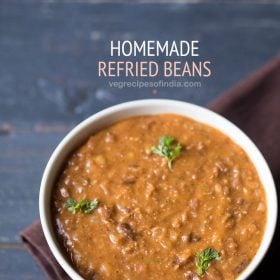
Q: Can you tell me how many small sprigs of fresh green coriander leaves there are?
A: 3